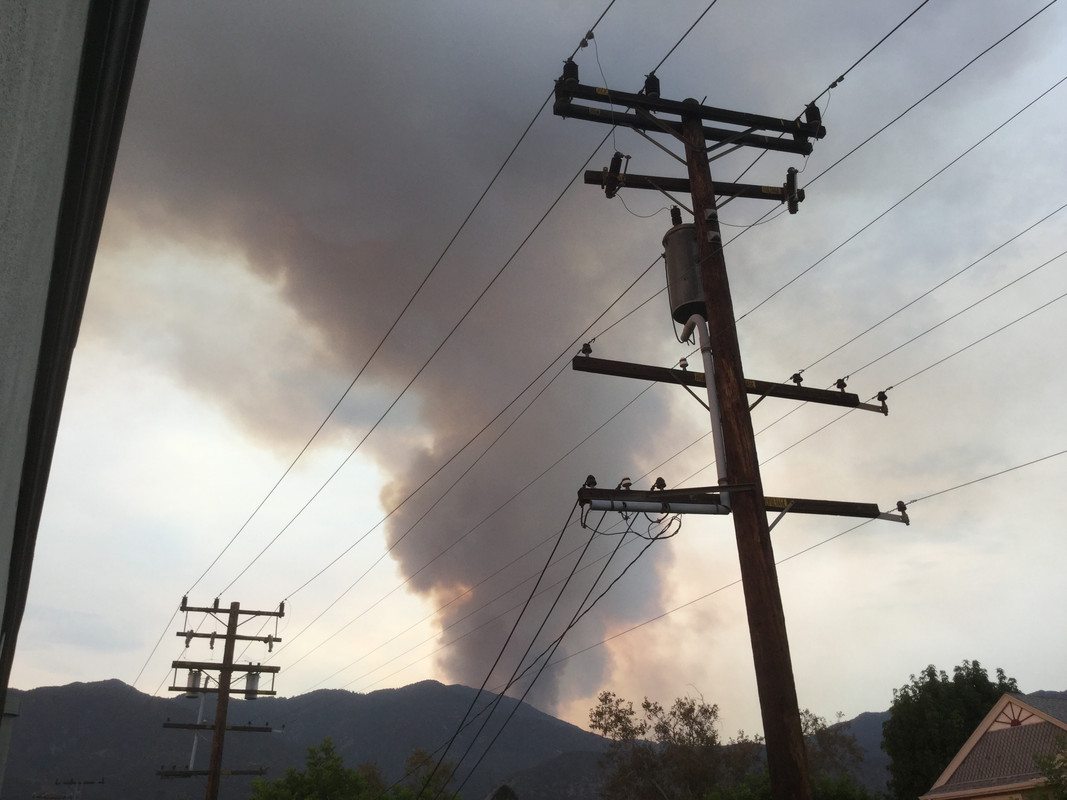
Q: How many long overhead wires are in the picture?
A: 13